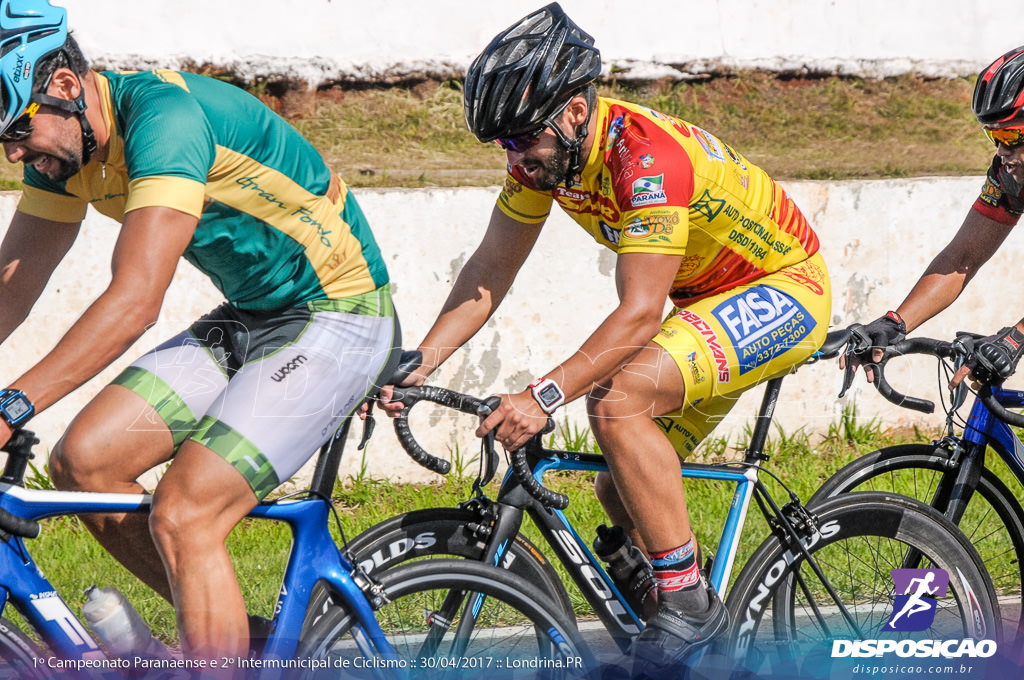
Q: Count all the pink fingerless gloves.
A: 0